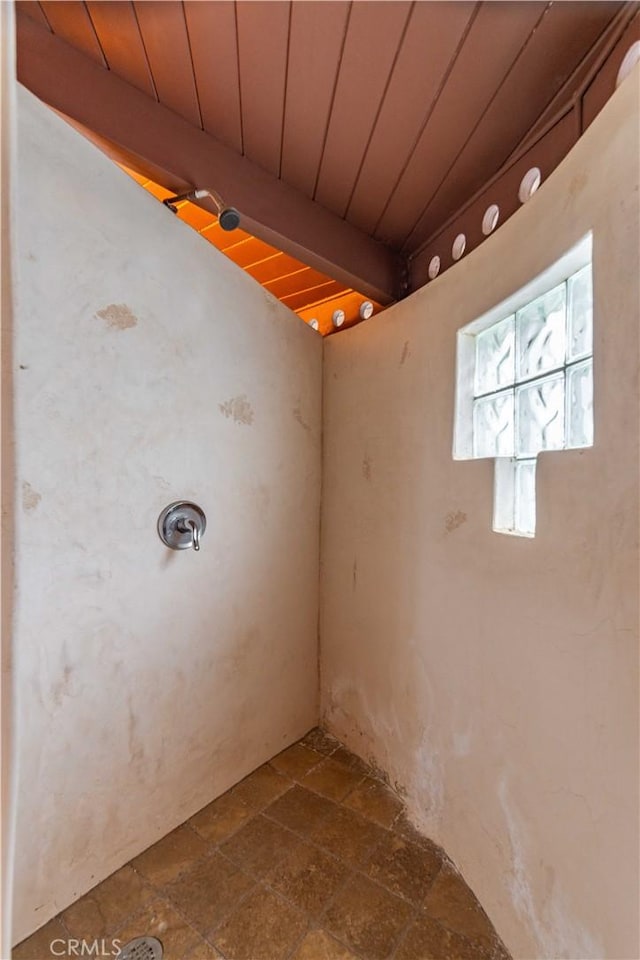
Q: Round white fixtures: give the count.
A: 8